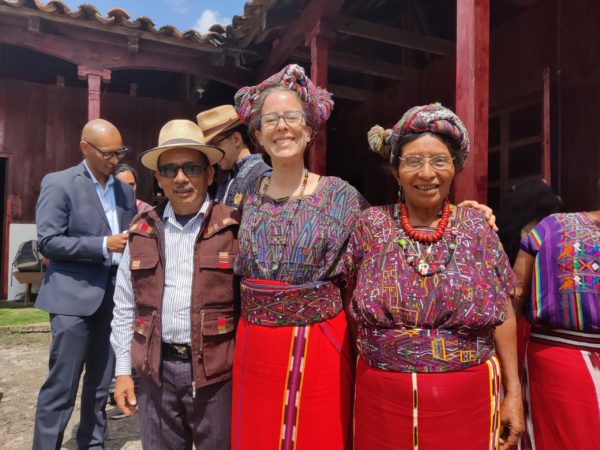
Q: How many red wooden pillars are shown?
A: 3